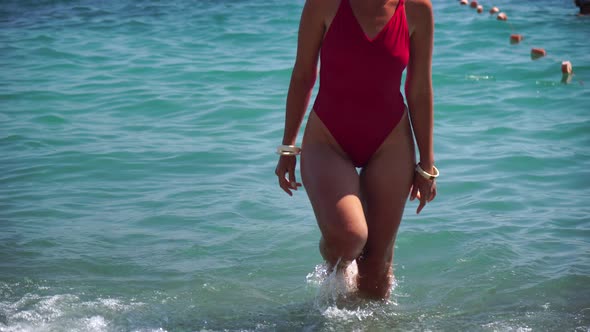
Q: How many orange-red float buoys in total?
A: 8